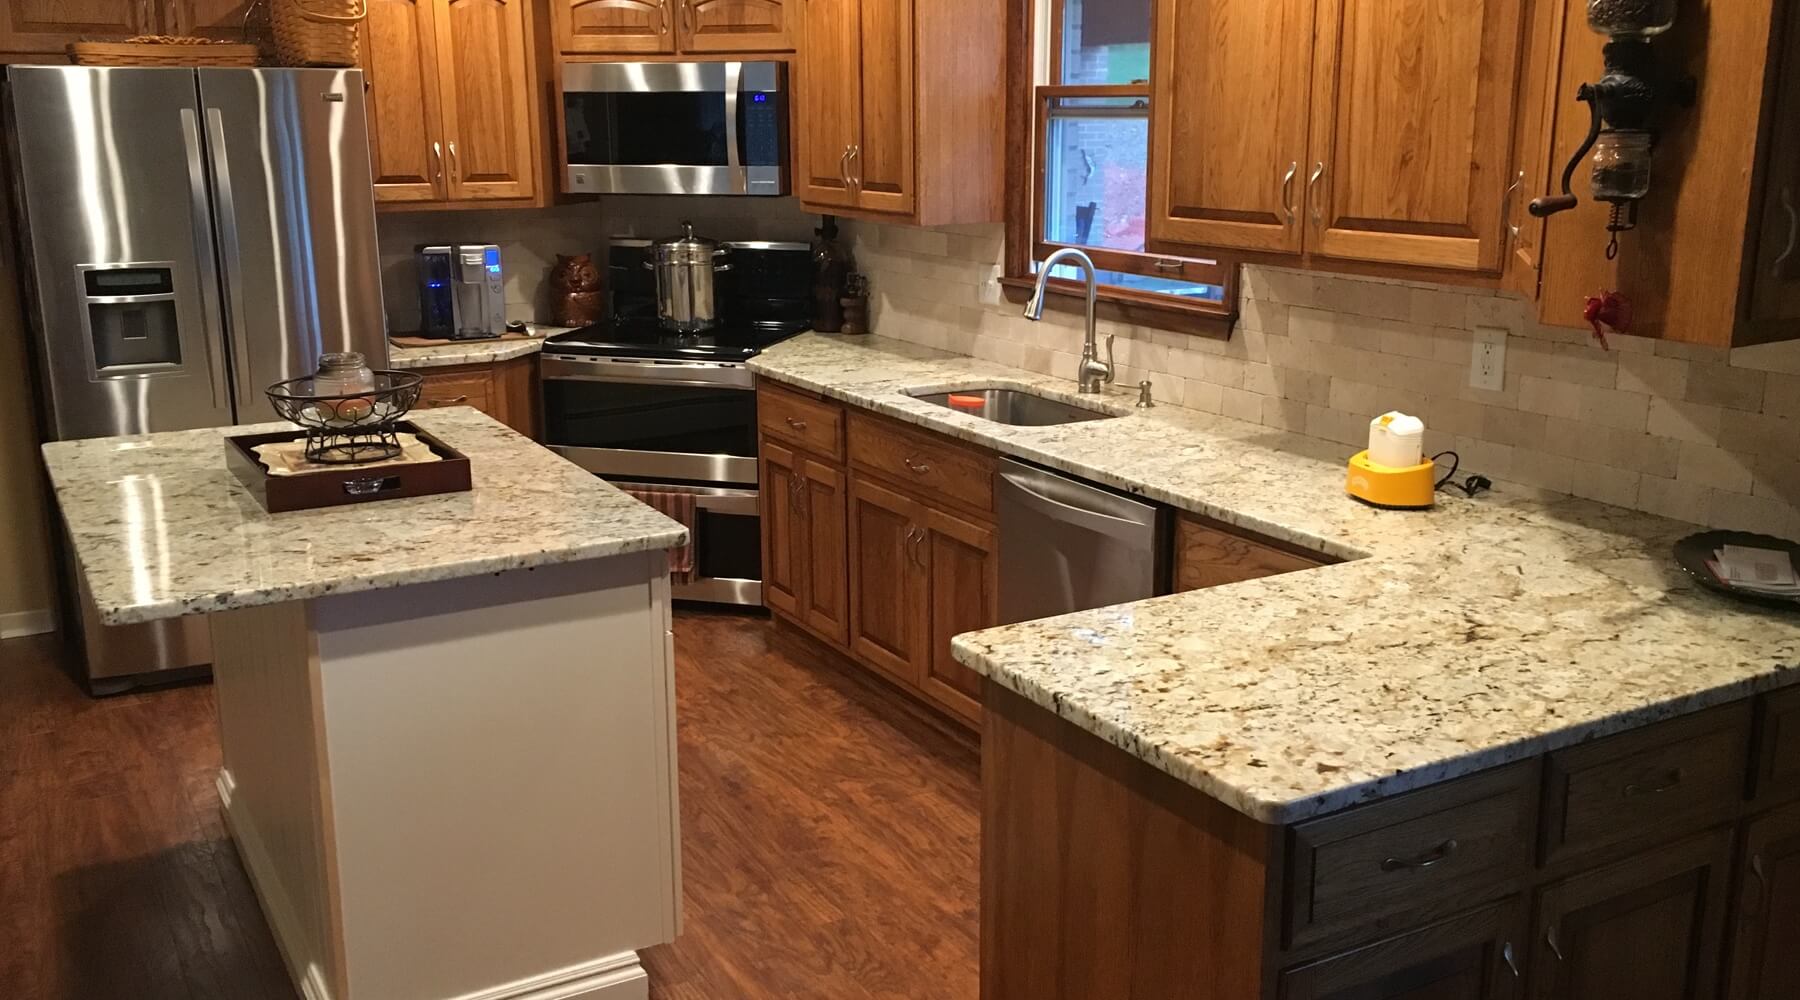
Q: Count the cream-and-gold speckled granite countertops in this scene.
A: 3